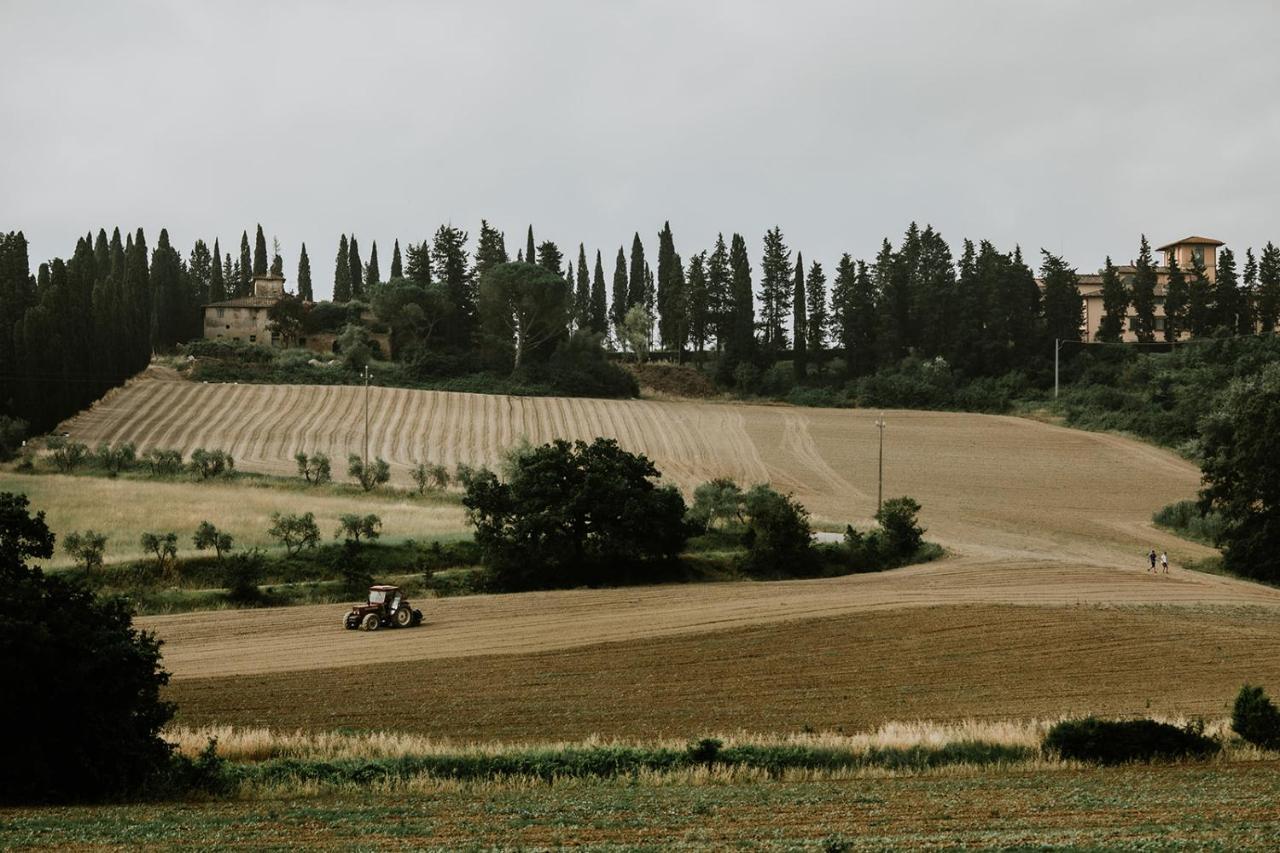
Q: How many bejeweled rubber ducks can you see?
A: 0